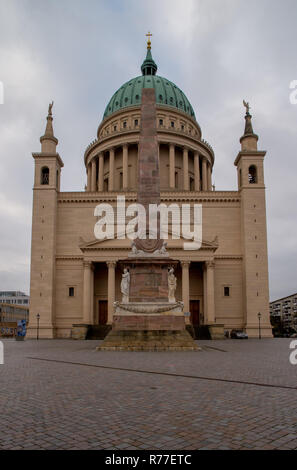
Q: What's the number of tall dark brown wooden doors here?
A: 2